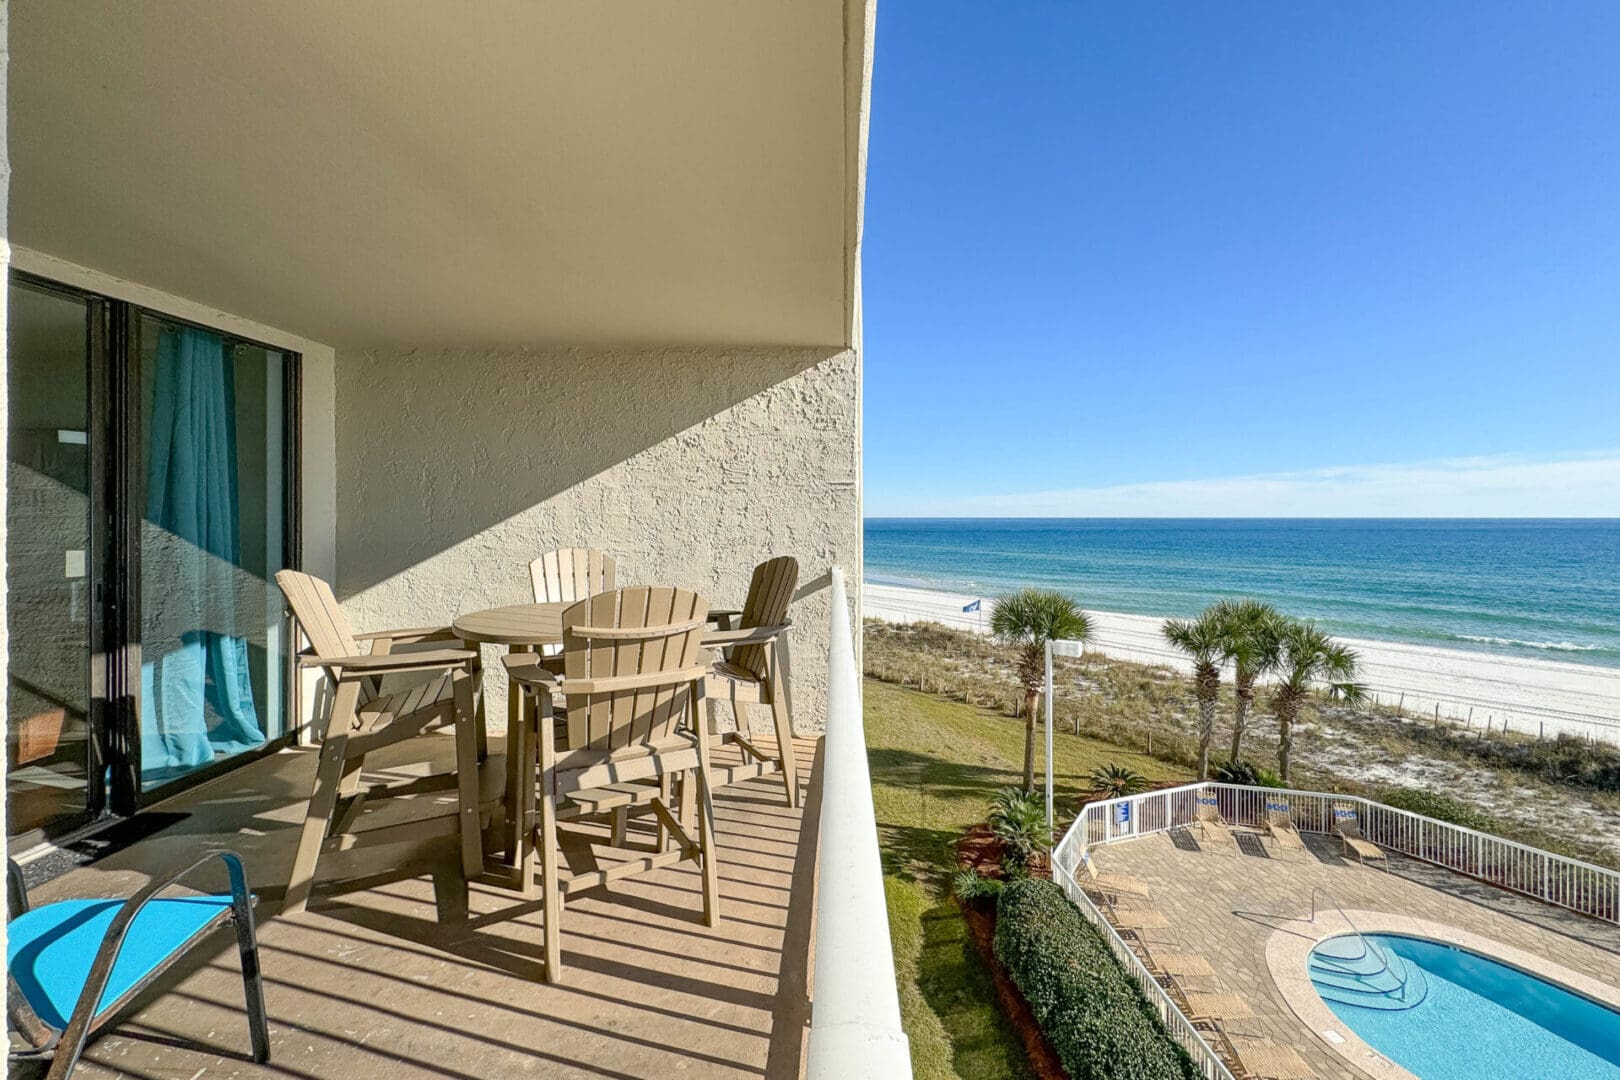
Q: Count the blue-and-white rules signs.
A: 1